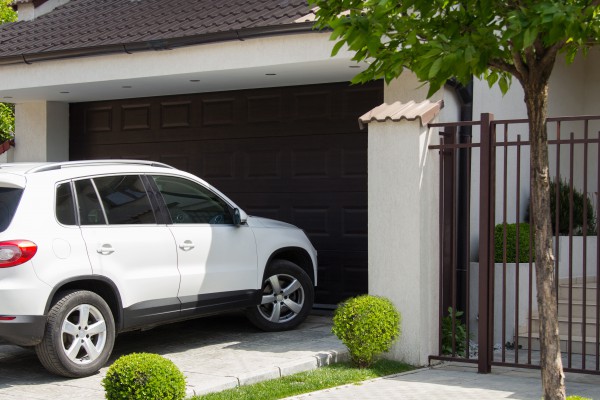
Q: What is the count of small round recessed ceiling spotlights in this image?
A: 6